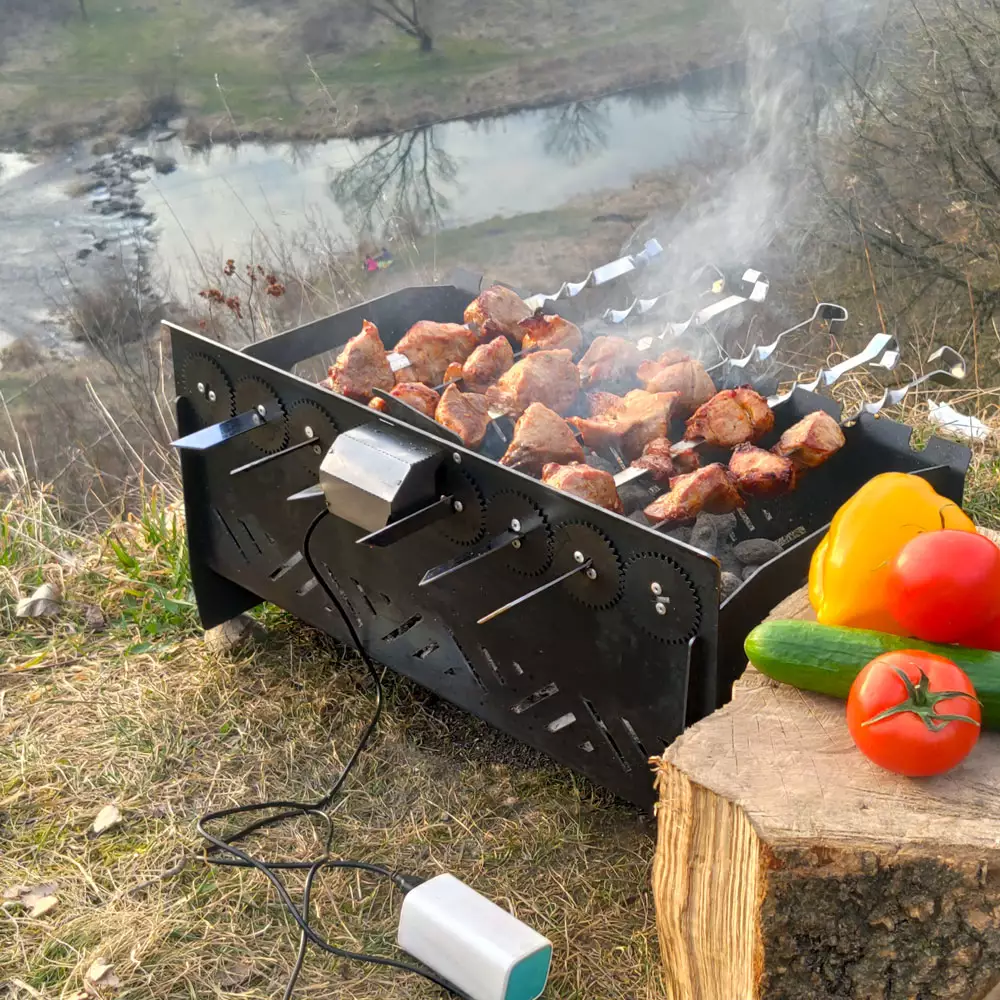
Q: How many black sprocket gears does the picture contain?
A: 7